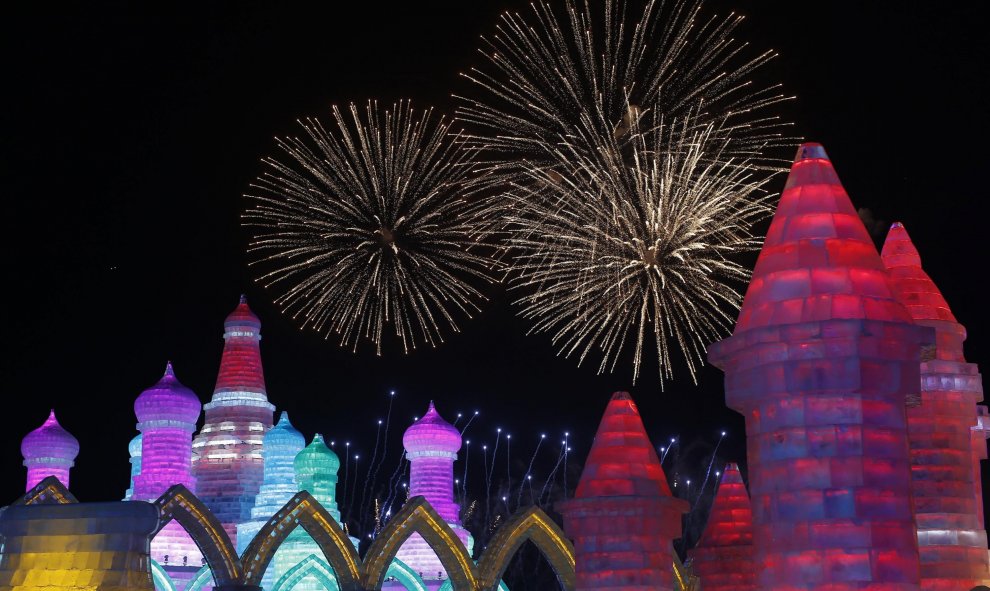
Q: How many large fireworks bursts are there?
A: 3